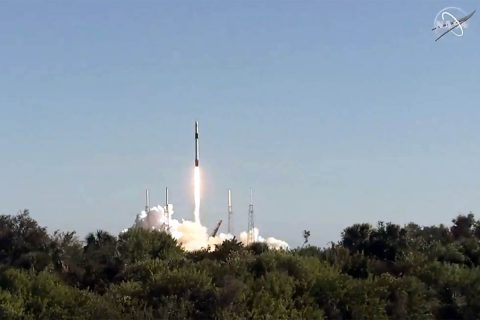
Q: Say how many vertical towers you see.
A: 4